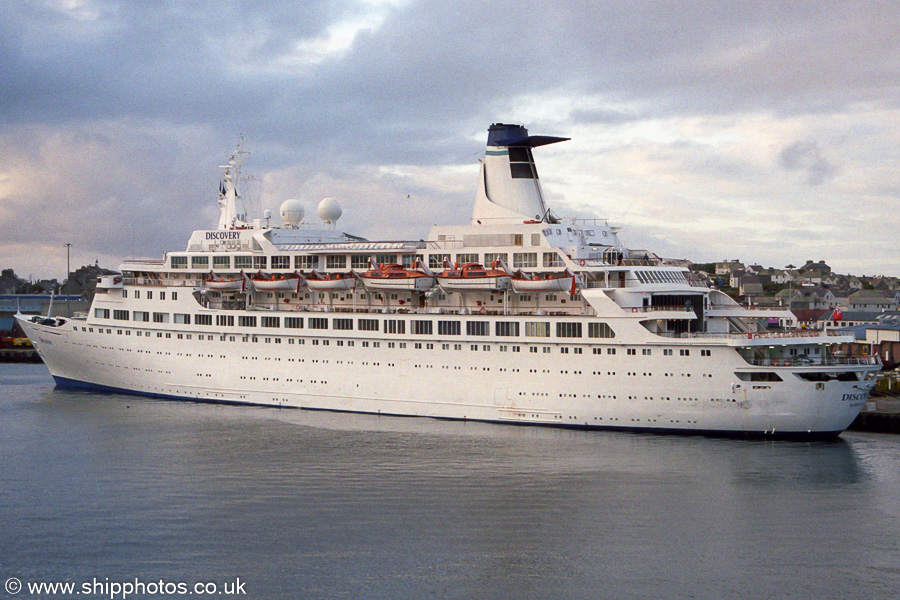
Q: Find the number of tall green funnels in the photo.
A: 0